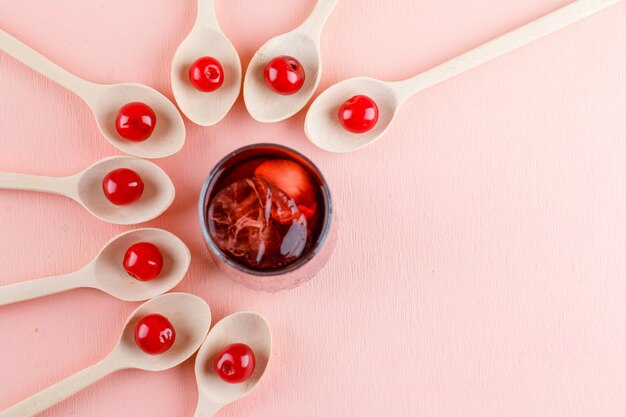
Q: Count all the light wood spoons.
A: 8